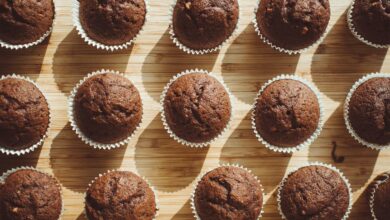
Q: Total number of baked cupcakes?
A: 15